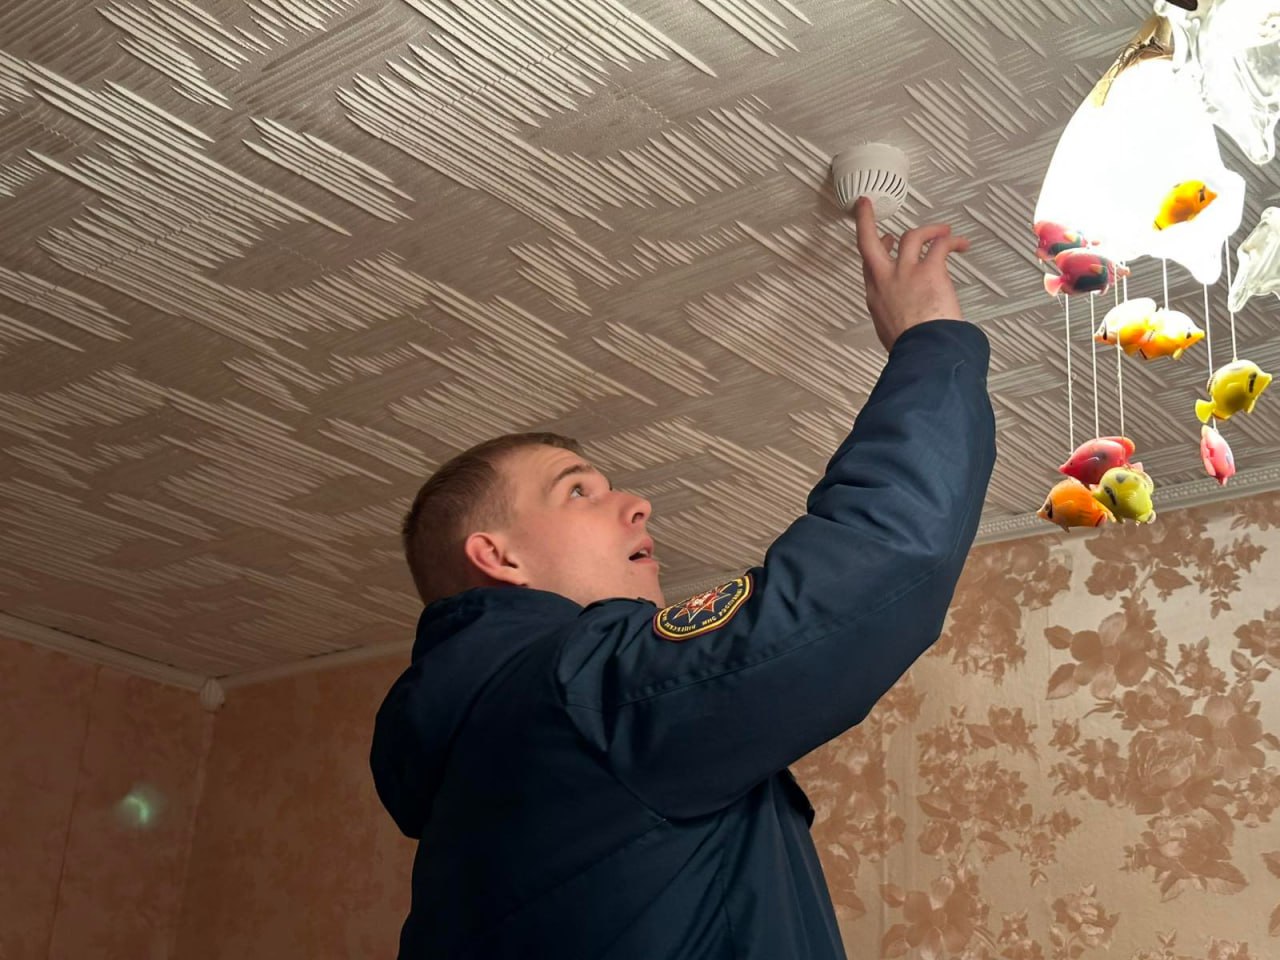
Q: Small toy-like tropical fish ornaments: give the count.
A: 10